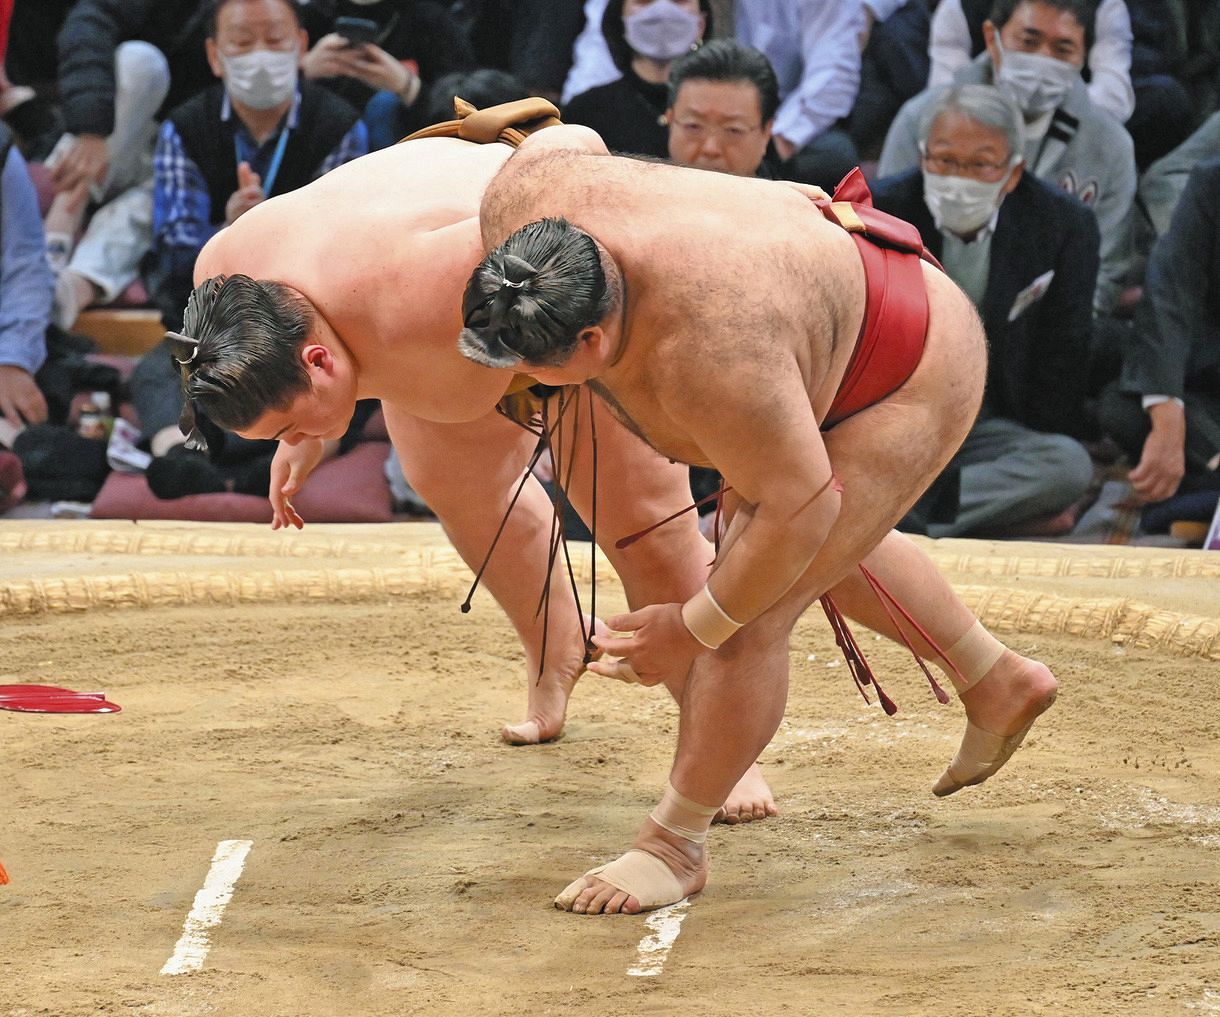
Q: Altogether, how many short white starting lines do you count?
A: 2